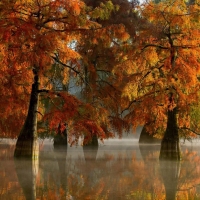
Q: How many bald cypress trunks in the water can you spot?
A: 5